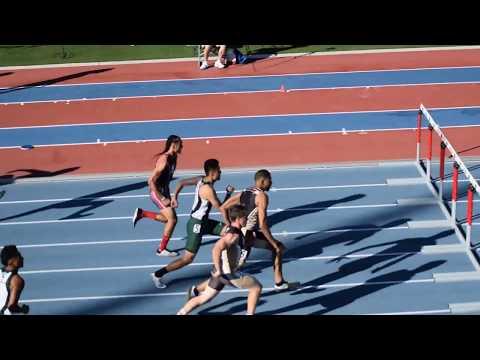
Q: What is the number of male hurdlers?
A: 5